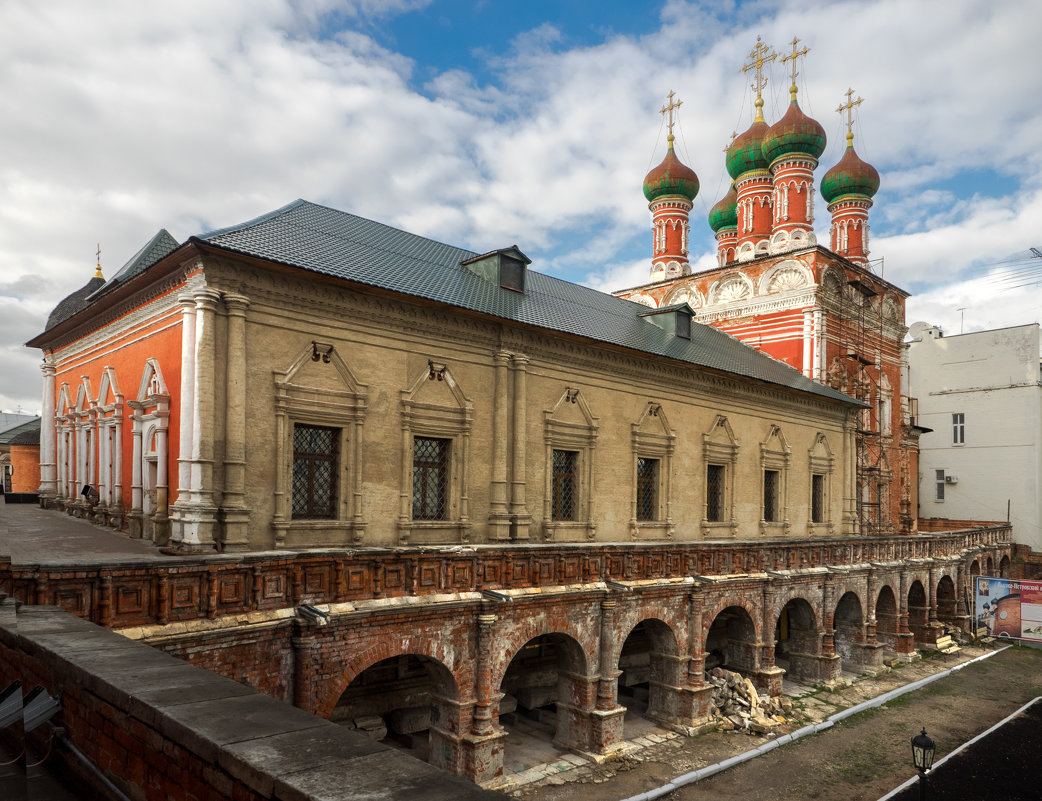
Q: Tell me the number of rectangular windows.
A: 11